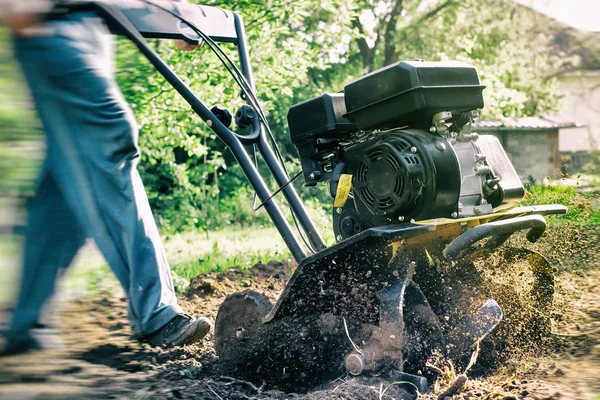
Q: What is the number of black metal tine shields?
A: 1